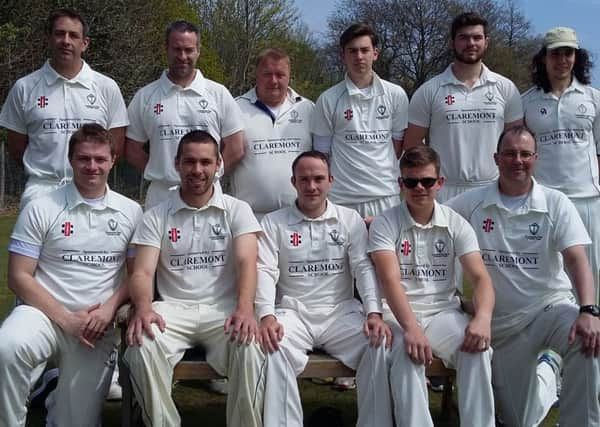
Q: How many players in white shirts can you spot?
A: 11